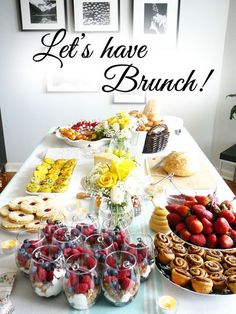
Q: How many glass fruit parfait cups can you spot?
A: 10